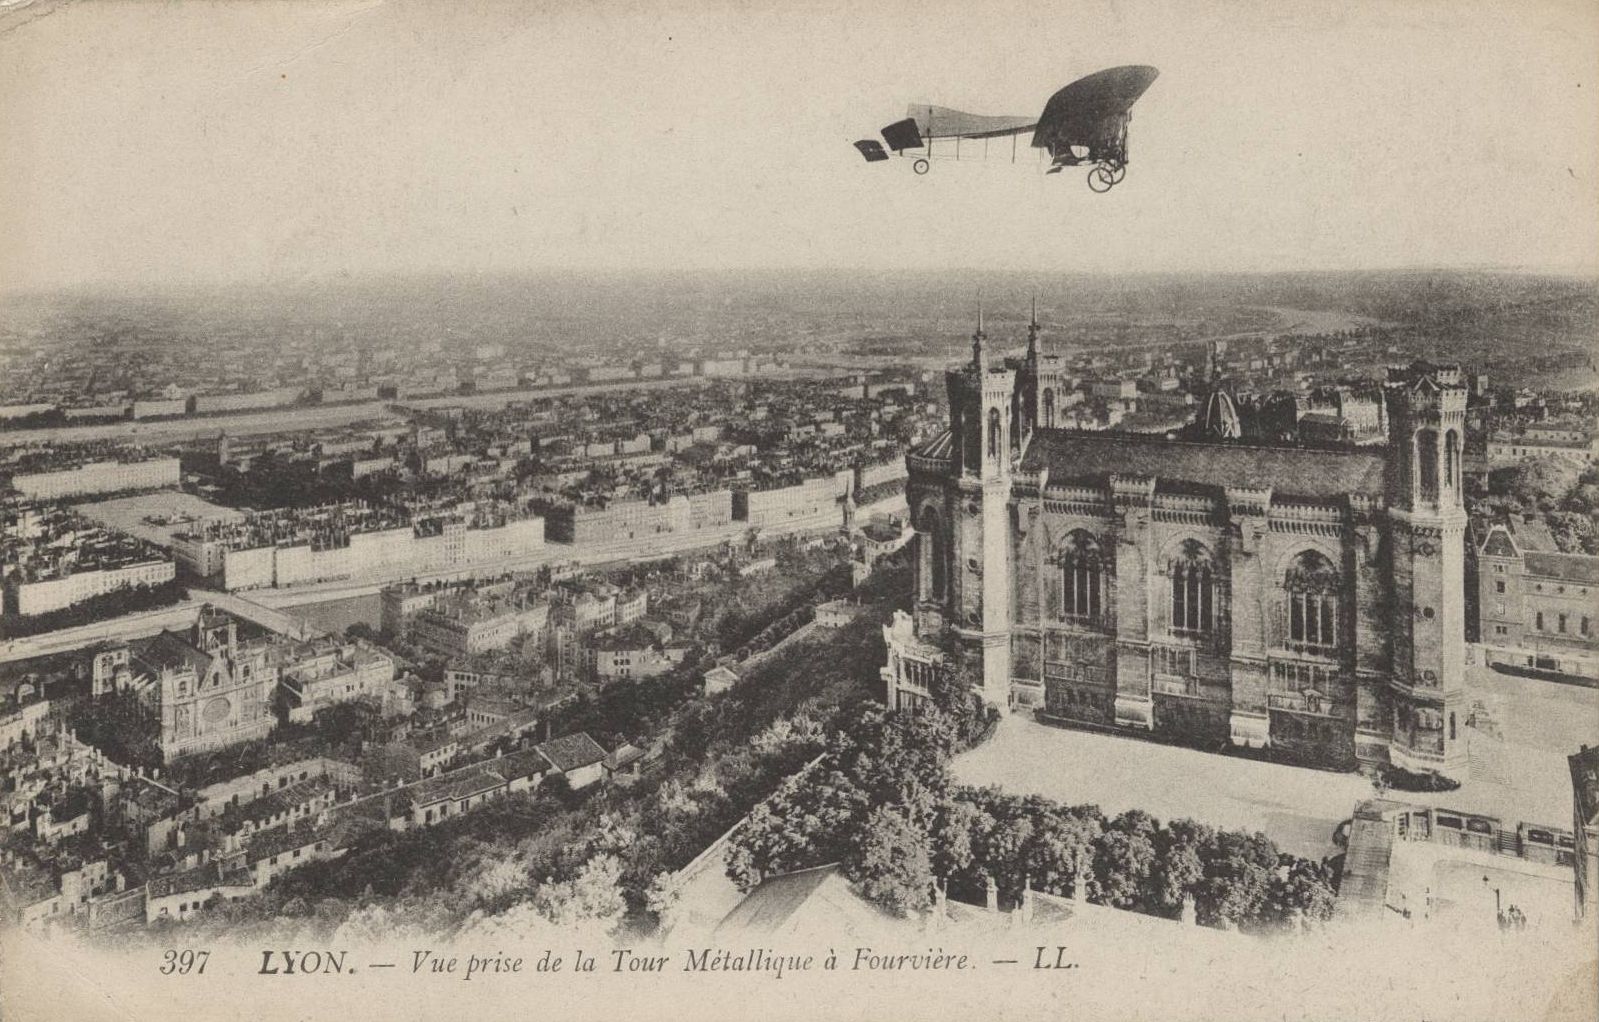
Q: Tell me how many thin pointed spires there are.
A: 2